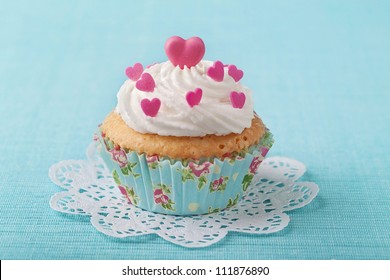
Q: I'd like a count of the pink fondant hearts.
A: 8